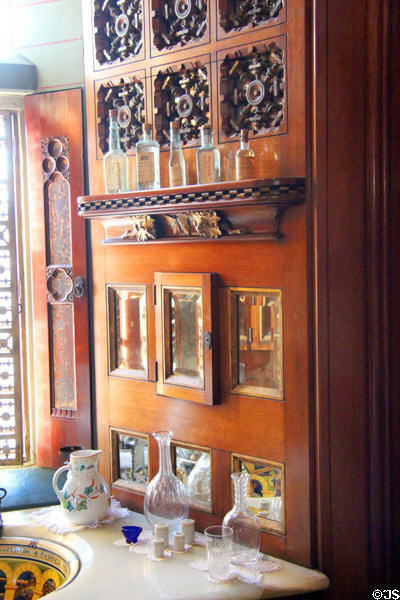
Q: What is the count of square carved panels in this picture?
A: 6